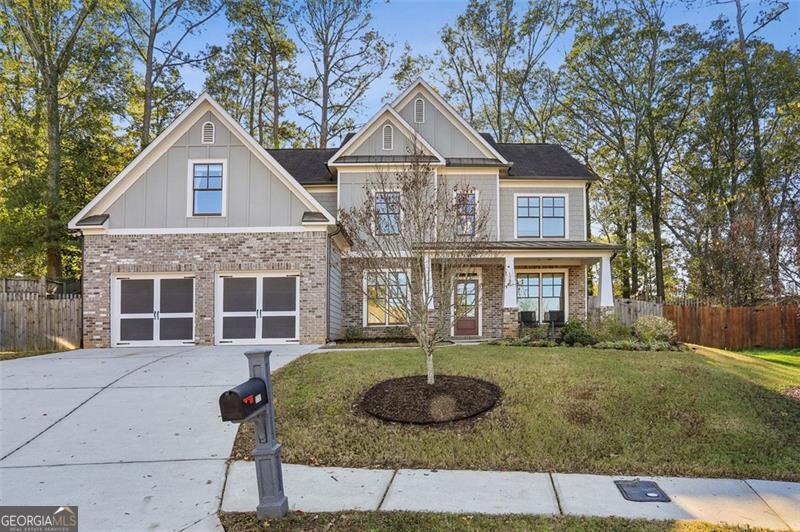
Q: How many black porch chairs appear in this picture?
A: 2